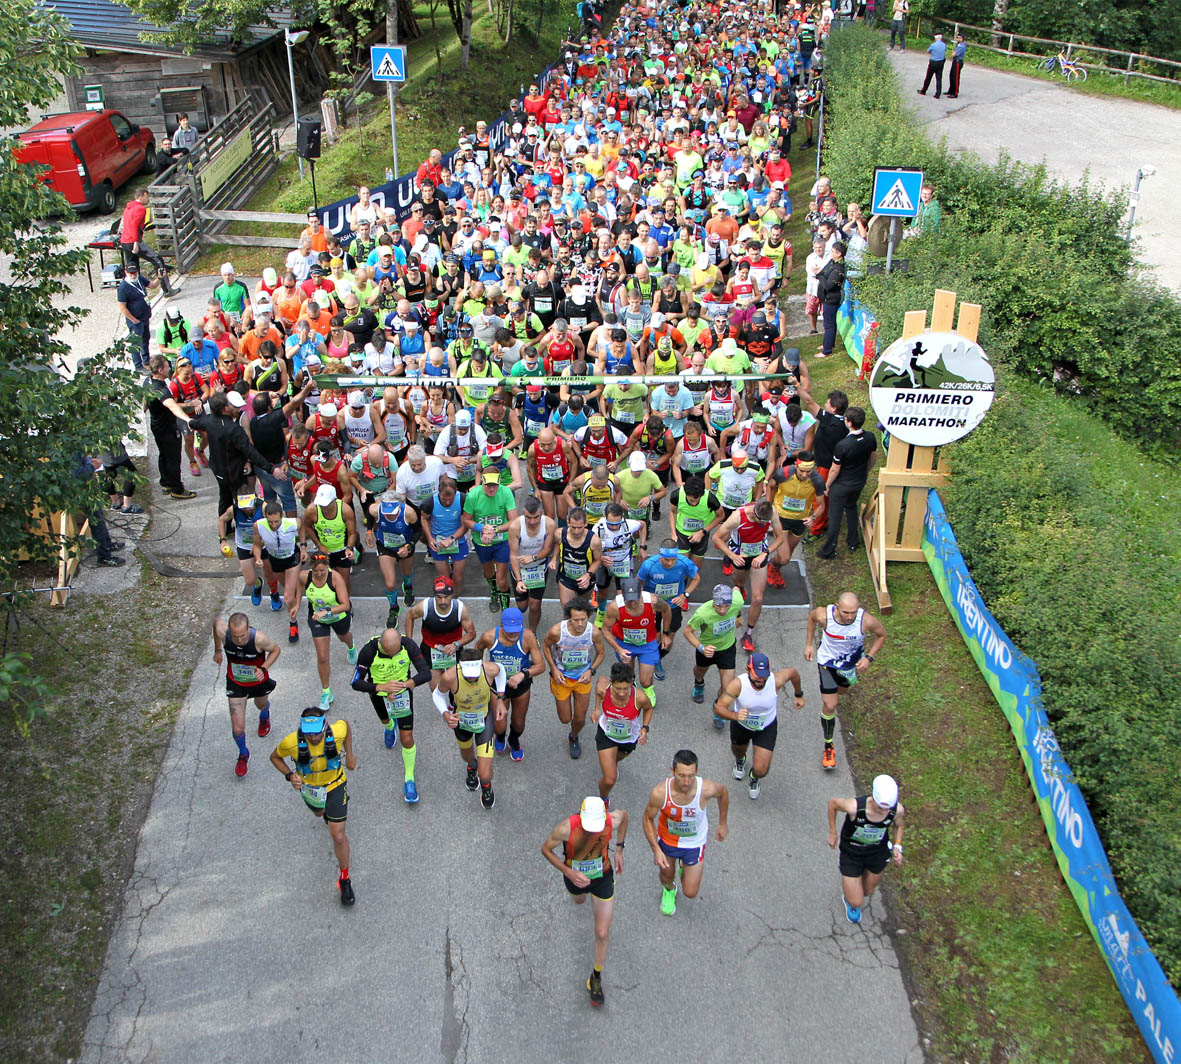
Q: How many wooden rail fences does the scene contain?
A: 2